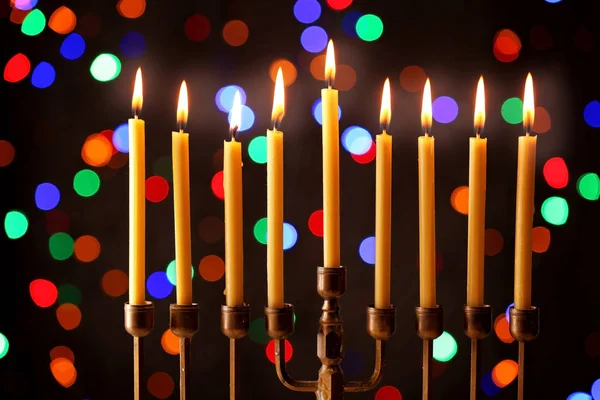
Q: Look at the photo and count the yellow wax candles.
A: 9